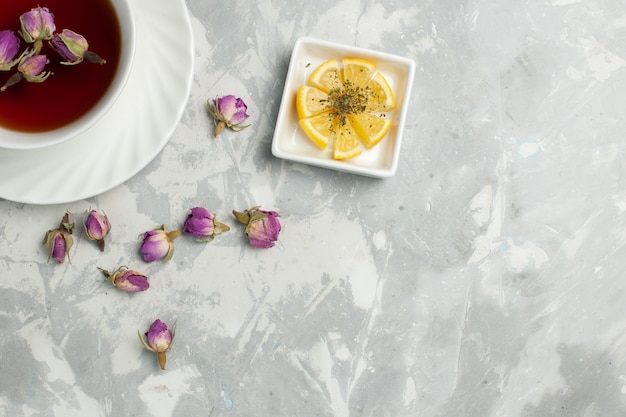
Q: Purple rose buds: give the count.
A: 12